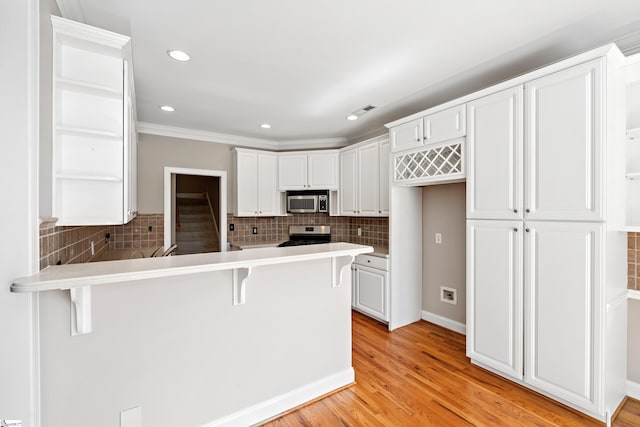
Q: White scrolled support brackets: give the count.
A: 3